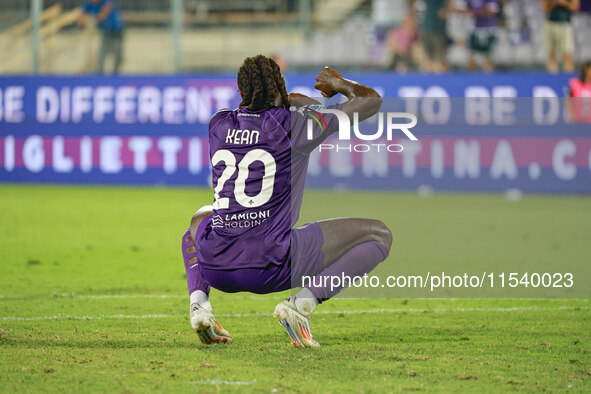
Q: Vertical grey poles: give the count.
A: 3